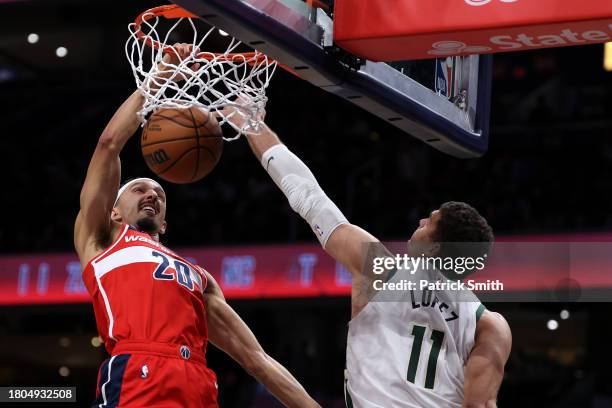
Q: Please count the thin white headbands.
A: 1